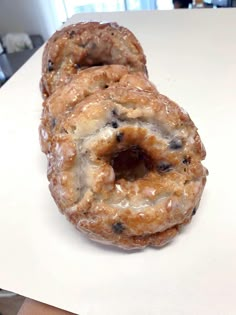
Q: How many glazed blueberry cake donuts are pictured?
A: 3